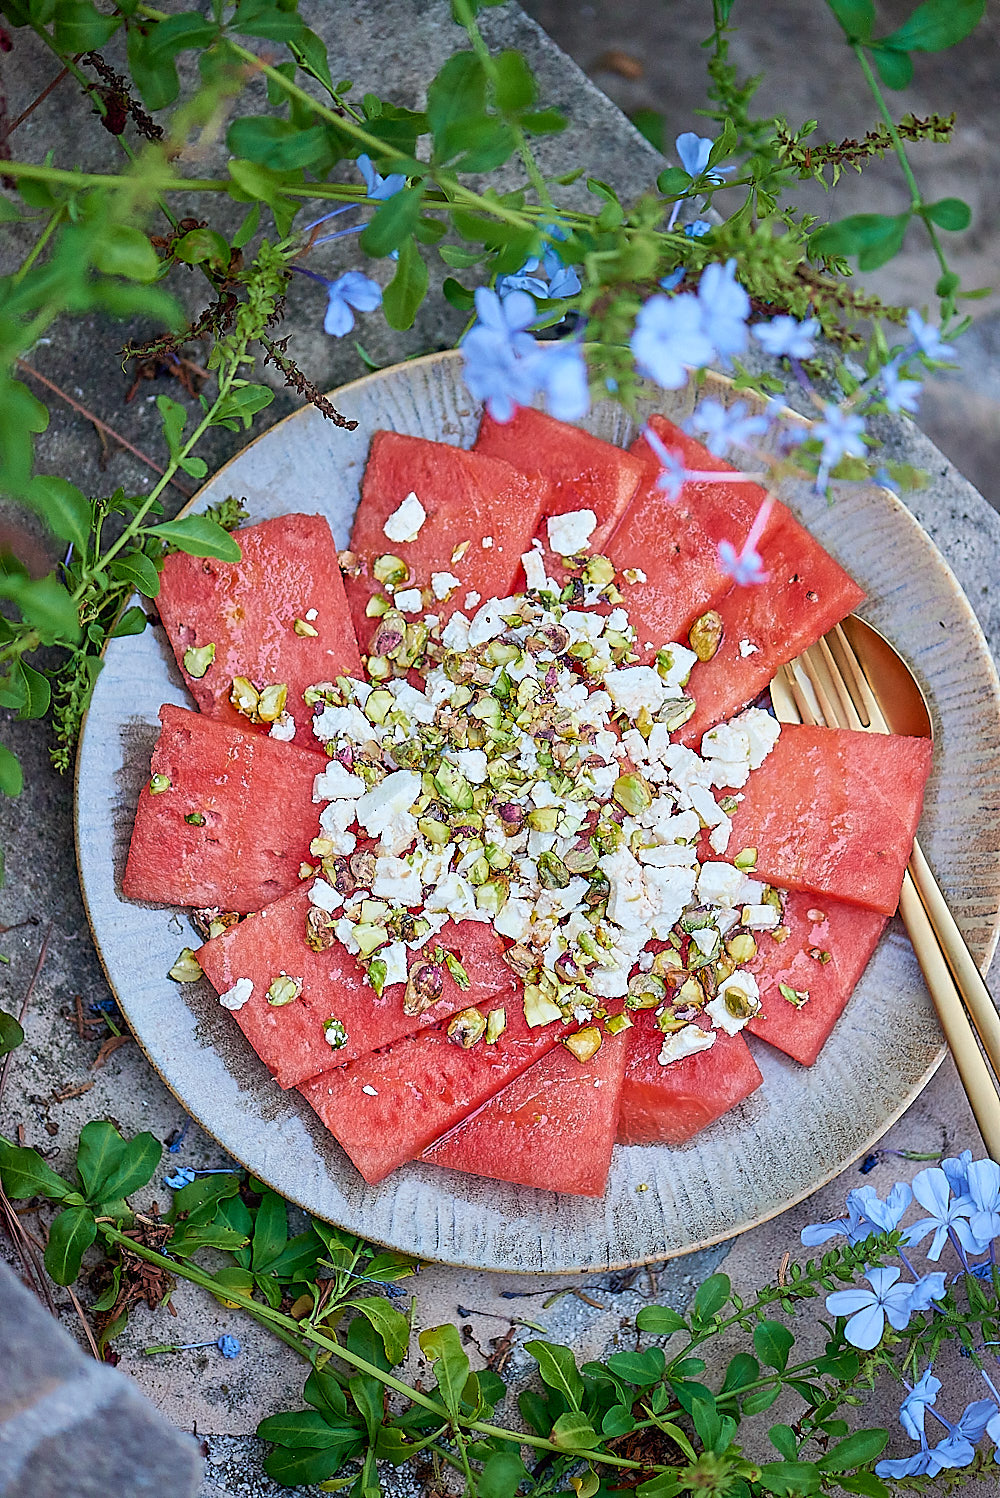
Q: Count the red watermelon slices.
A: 12